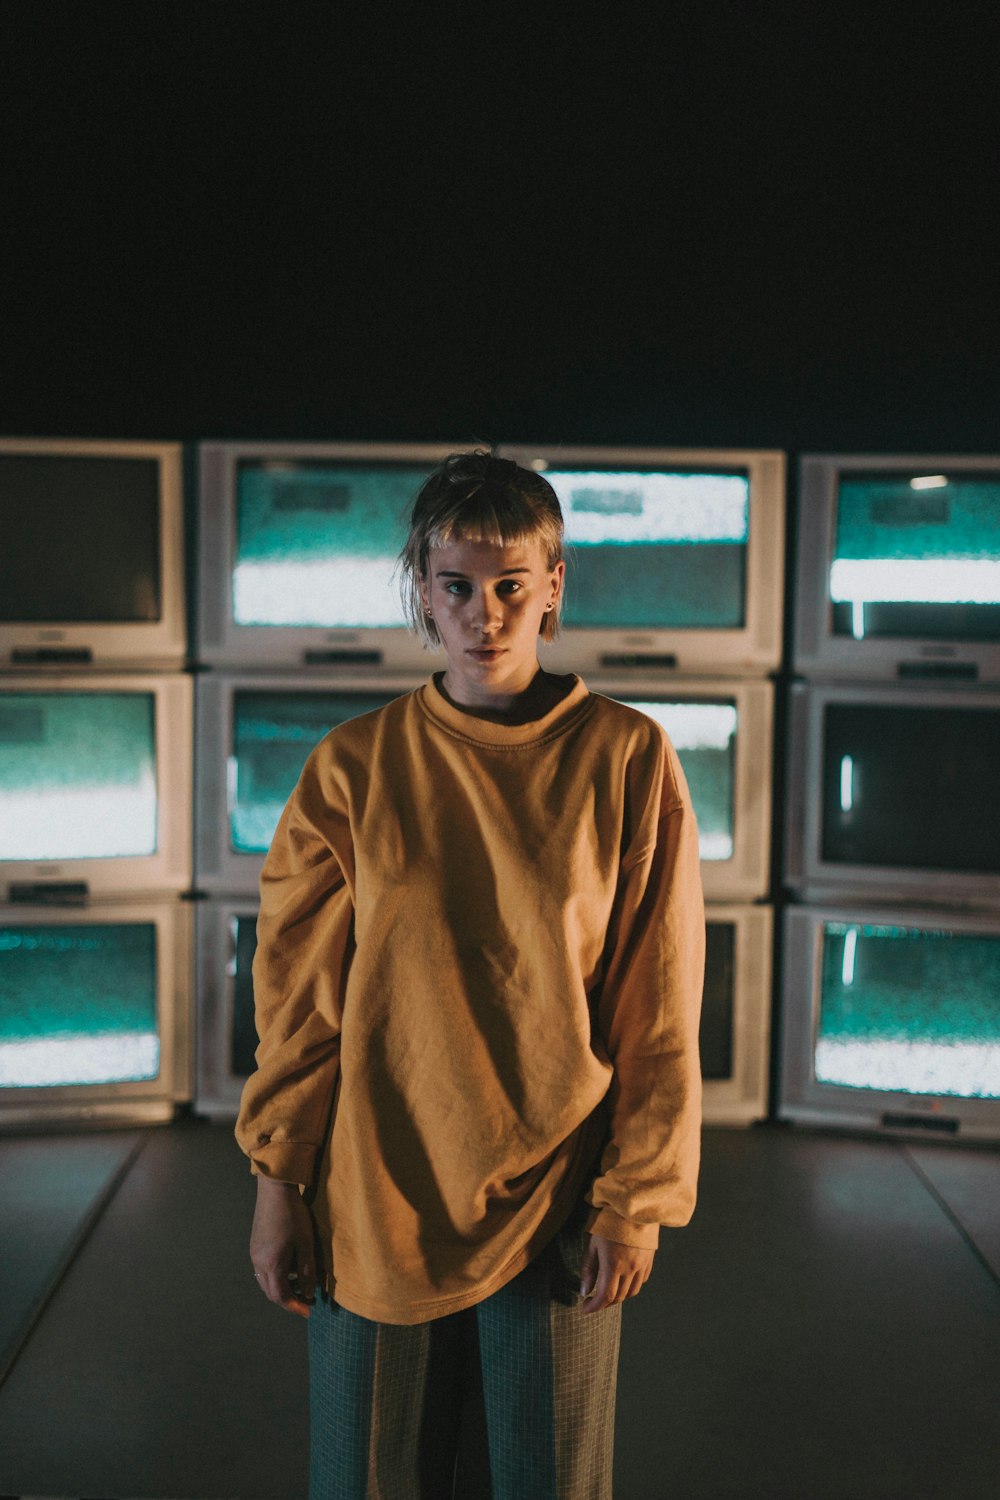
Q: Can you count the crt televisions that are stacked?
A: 12